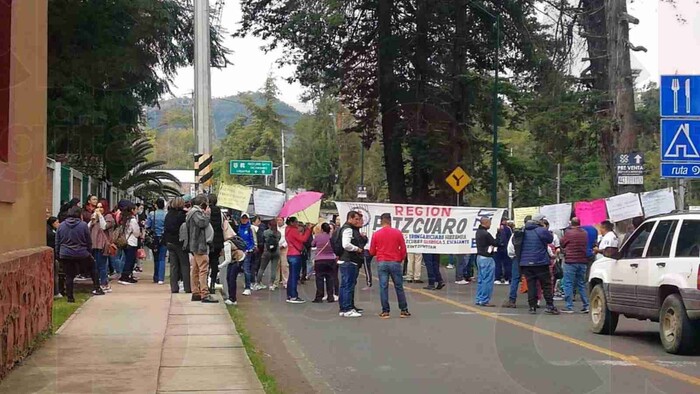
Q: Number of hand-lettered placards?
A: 8